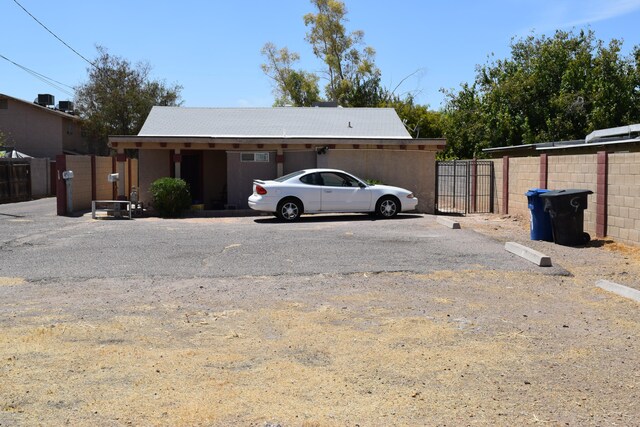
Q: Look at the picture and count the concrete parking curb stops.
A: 3